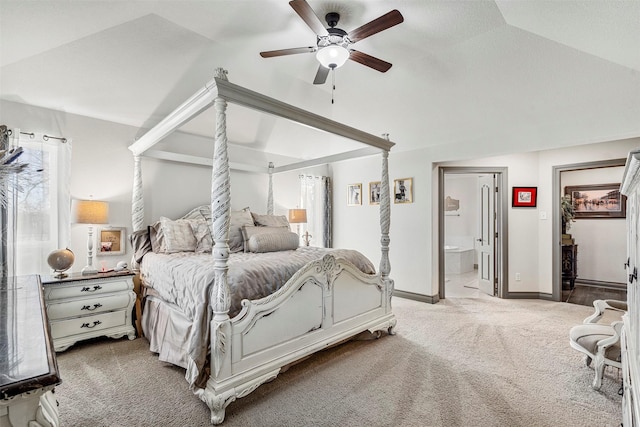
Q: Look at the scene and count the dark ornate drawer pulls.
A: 3